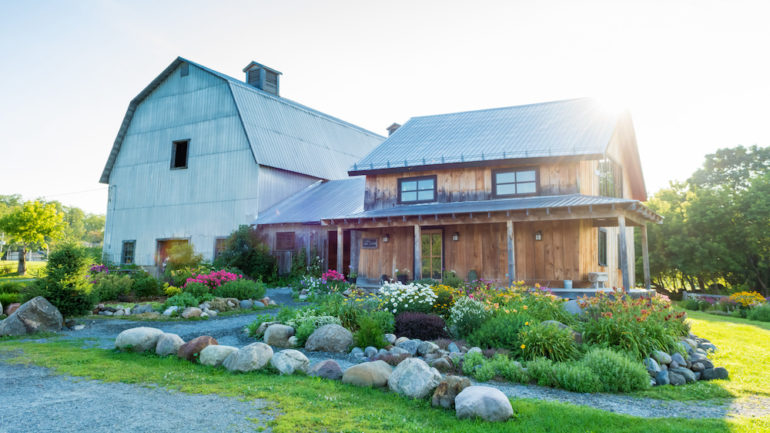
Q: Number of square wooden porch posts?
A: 5